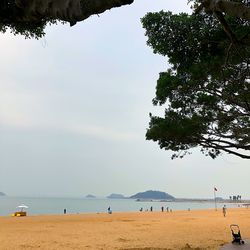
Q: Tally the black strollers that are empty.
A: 1